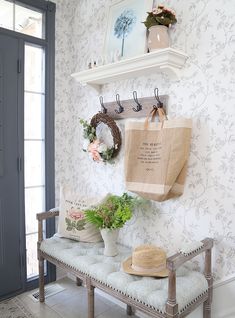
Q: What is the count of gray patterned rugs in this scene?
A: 1